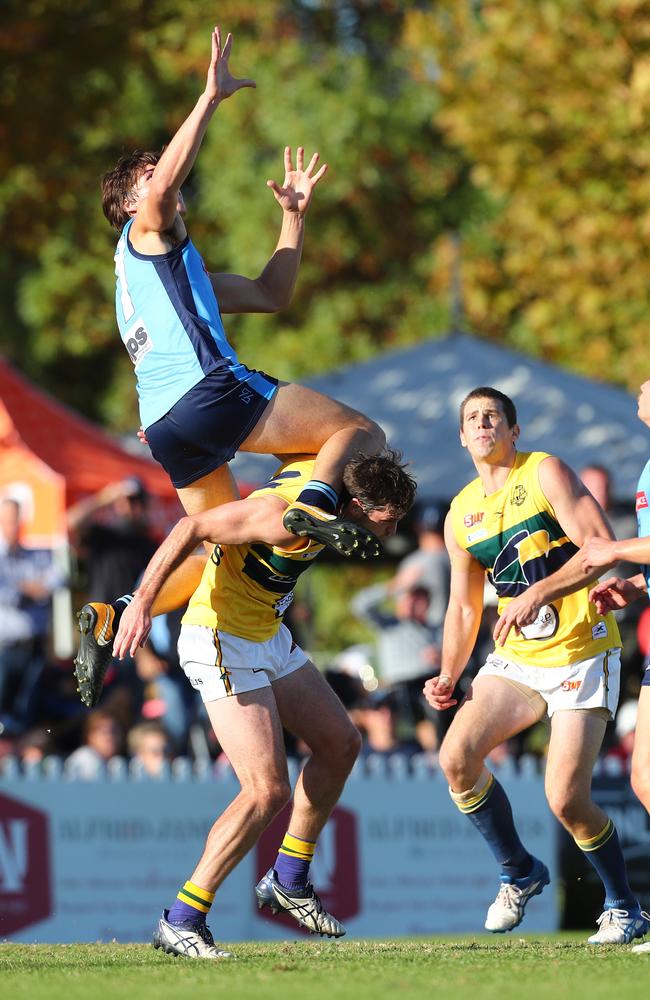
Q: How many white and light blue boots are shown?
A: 2